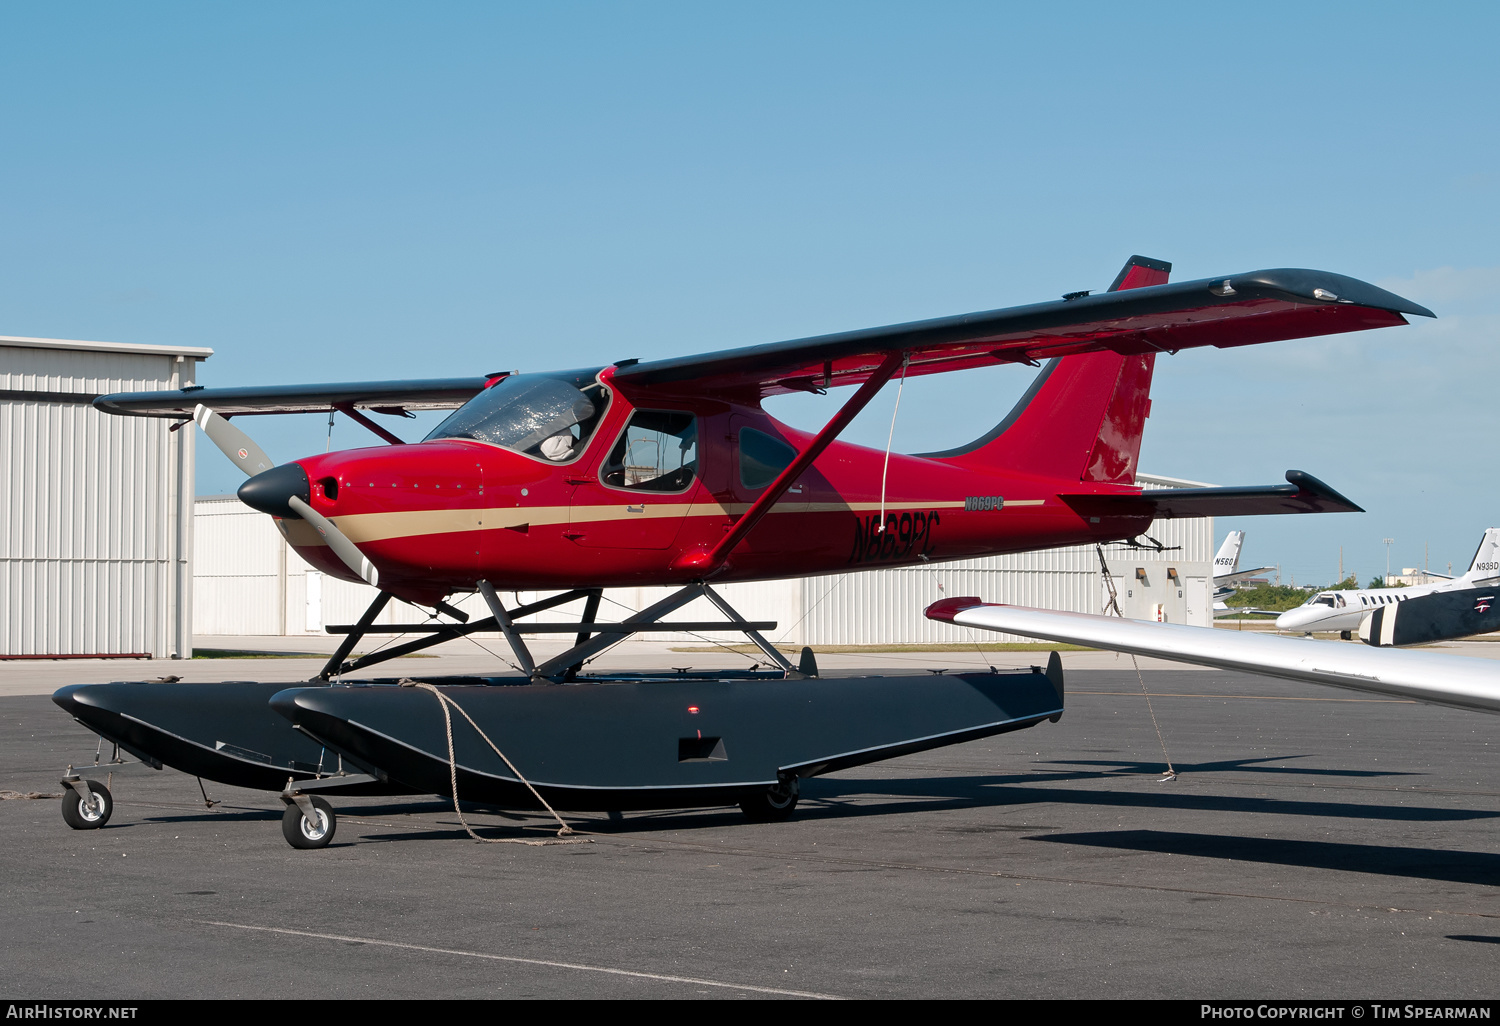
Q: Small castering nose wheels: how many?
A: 2